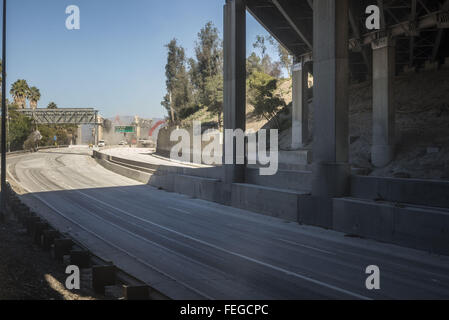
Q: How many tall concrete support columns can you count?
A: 4